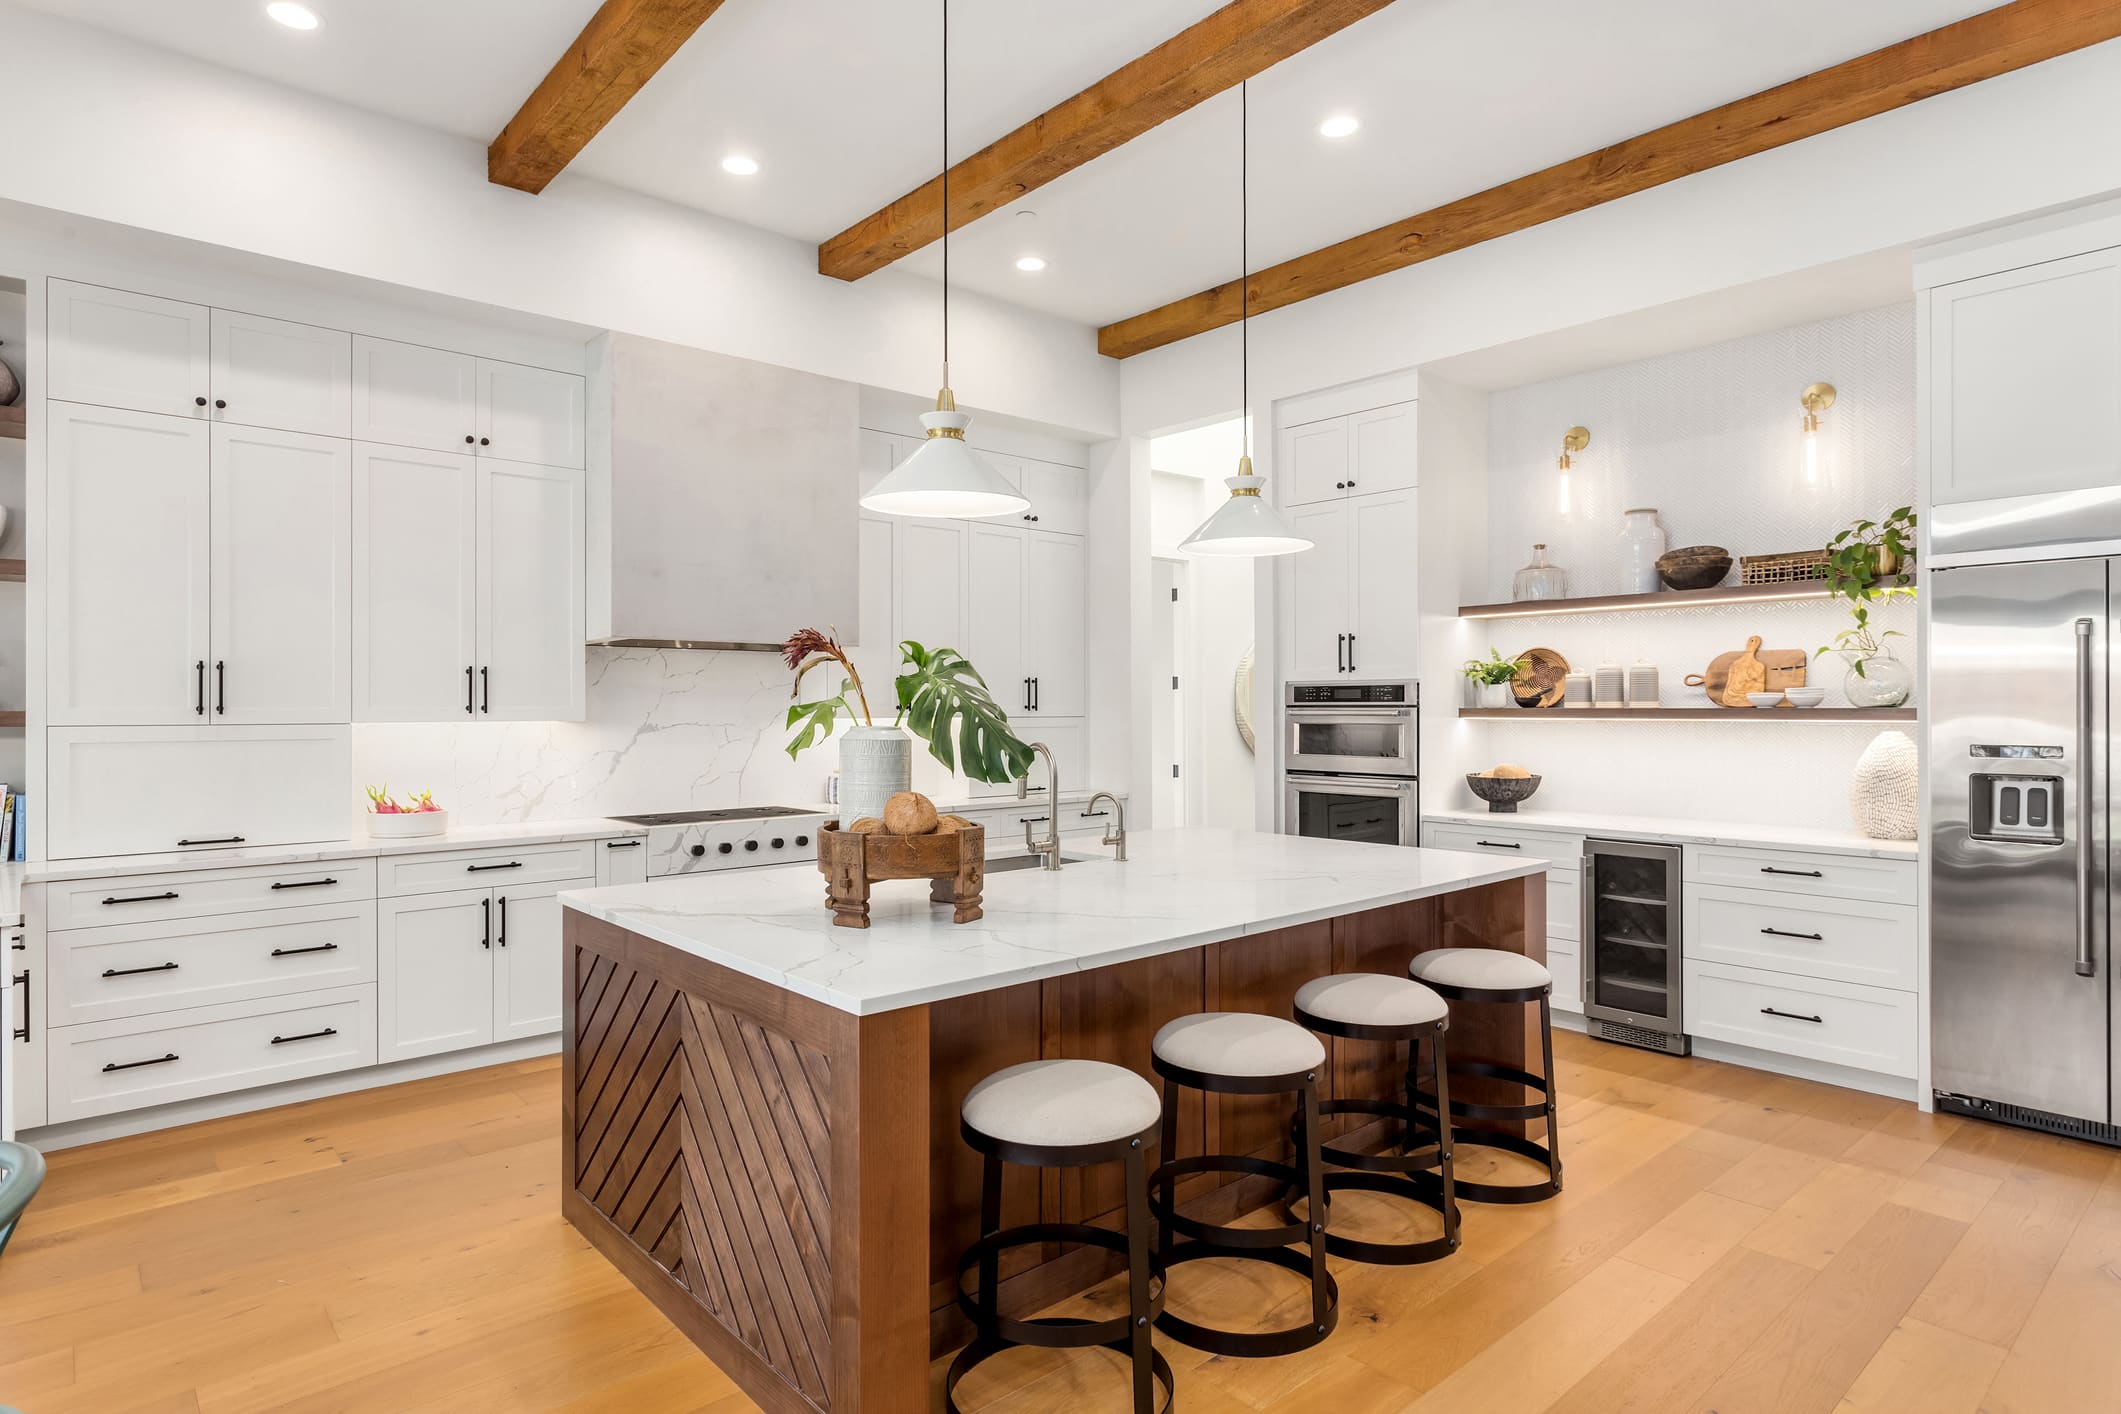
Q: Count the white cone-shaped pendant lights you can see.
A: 2